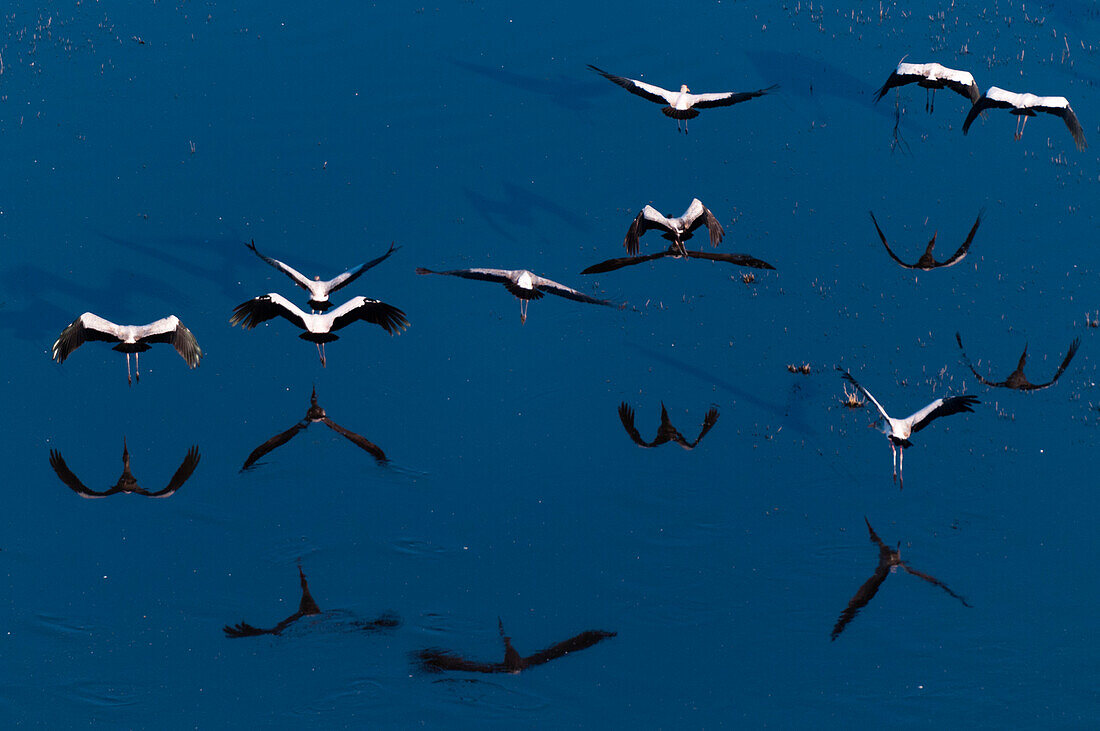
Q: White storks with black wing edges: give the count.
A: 9